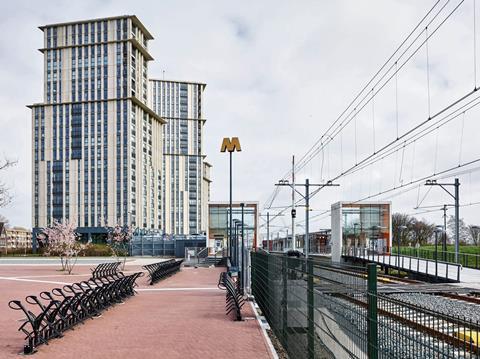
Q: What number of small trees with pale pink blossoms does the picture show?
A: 2